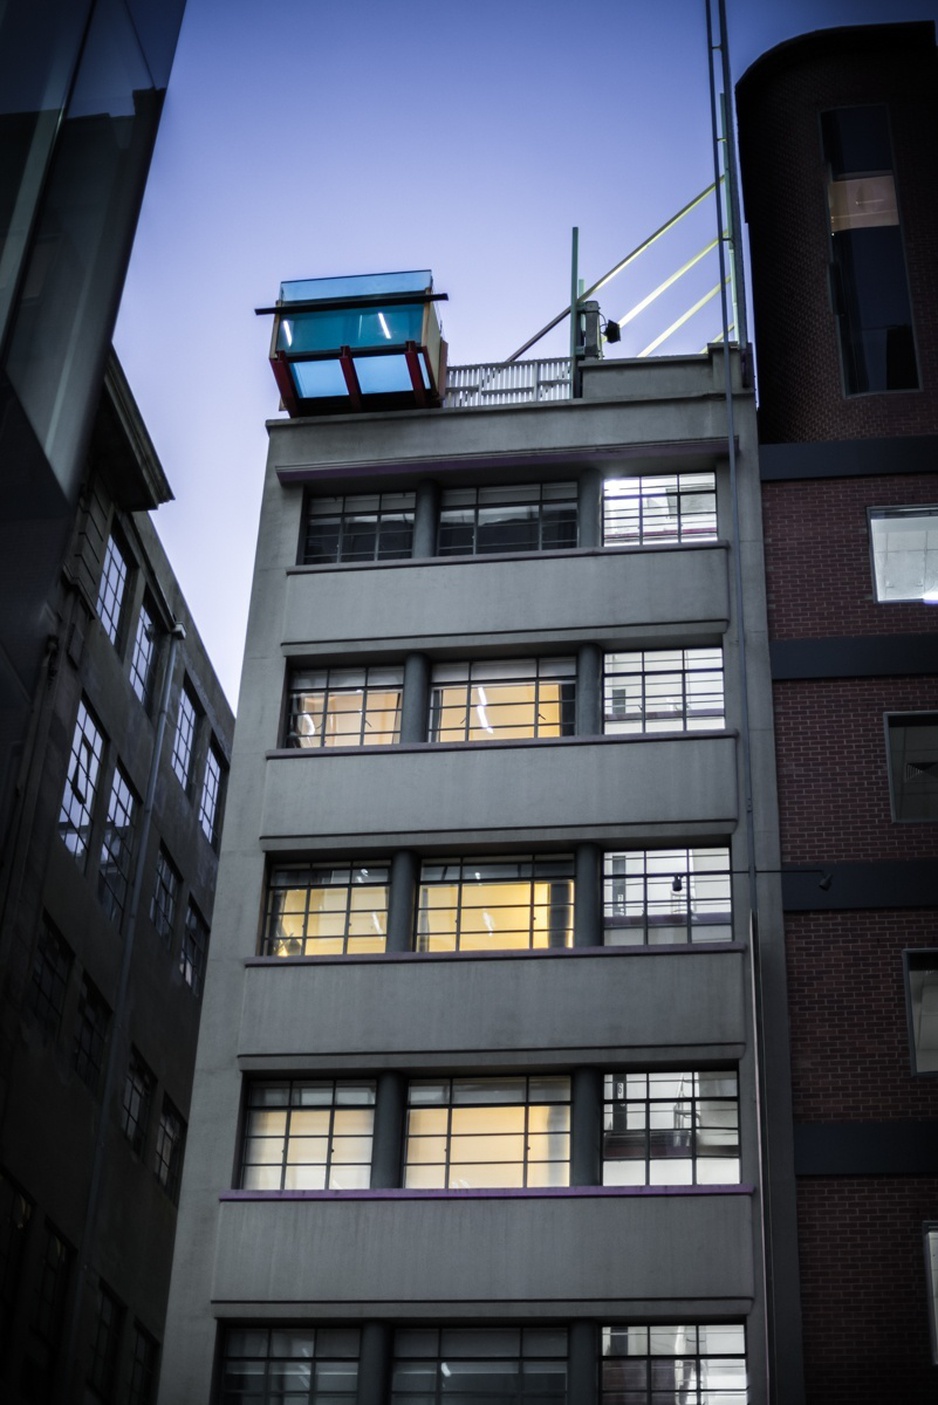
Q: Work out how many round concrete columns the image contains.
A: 10